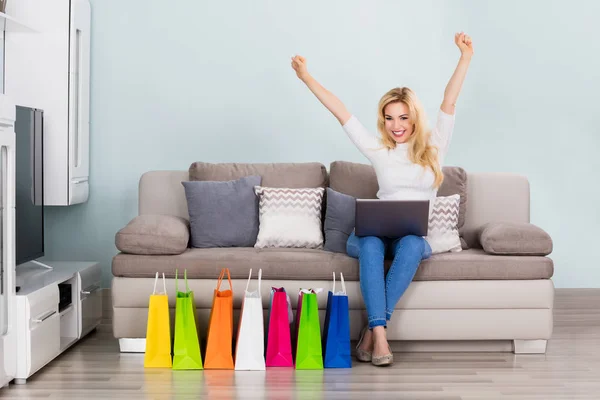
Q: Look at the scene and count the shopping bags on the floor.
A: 7